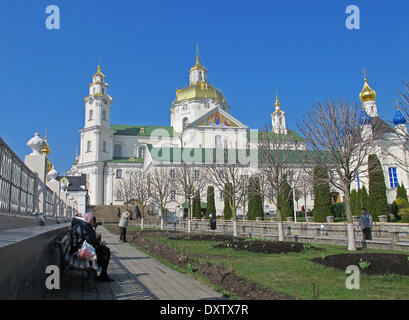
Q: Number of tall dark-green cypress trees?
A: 7